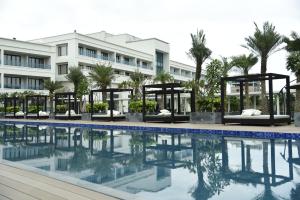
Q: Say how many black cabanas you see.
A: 6